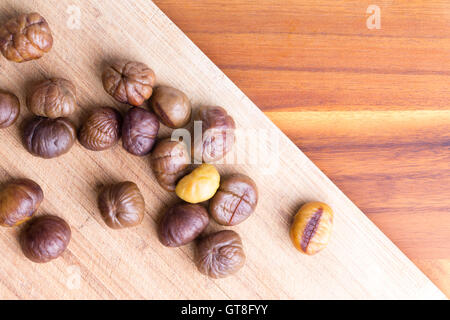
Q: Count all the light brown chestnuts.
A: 2